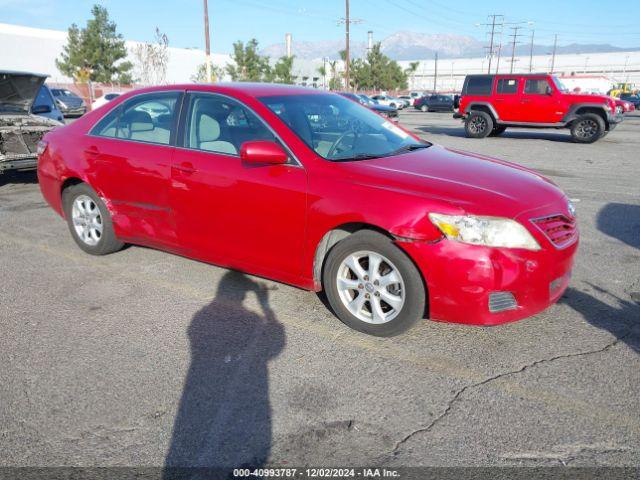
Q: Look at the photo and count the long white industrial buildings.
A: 2